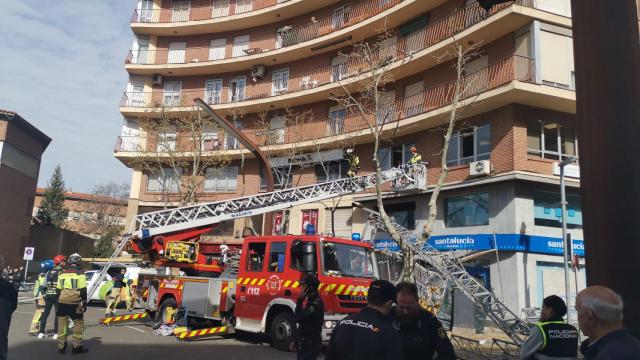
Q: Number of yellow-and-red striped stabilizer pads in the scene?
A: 2